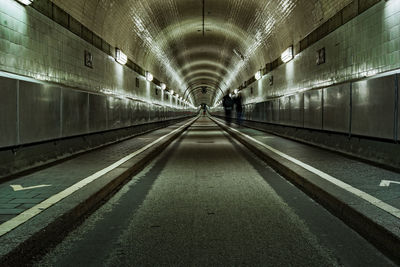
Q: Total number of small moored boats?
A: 0